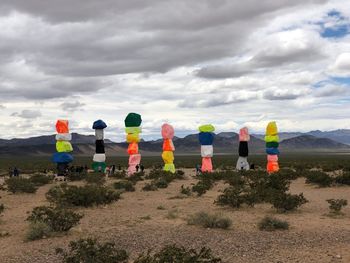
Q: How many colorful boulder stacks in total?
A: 7